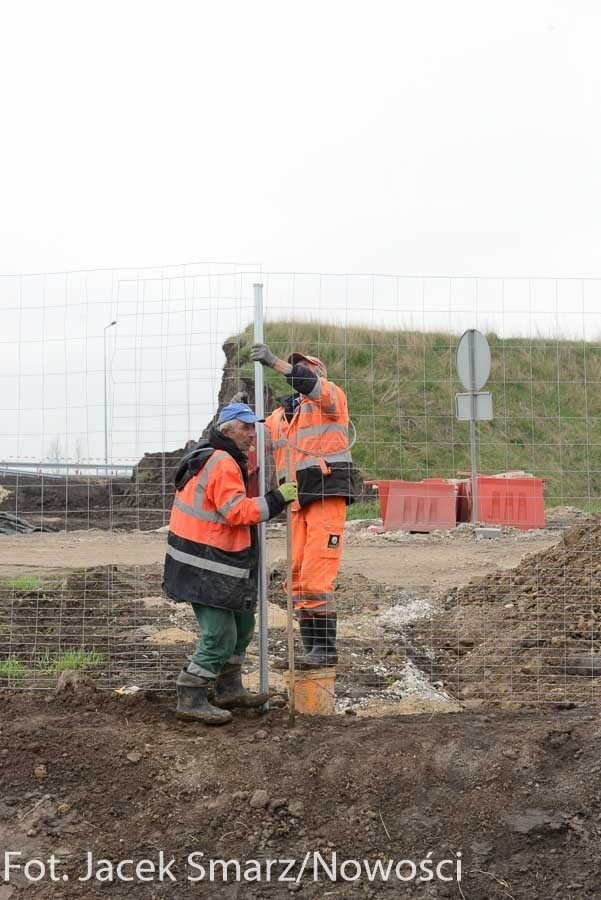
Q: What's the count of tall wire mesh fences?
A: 1